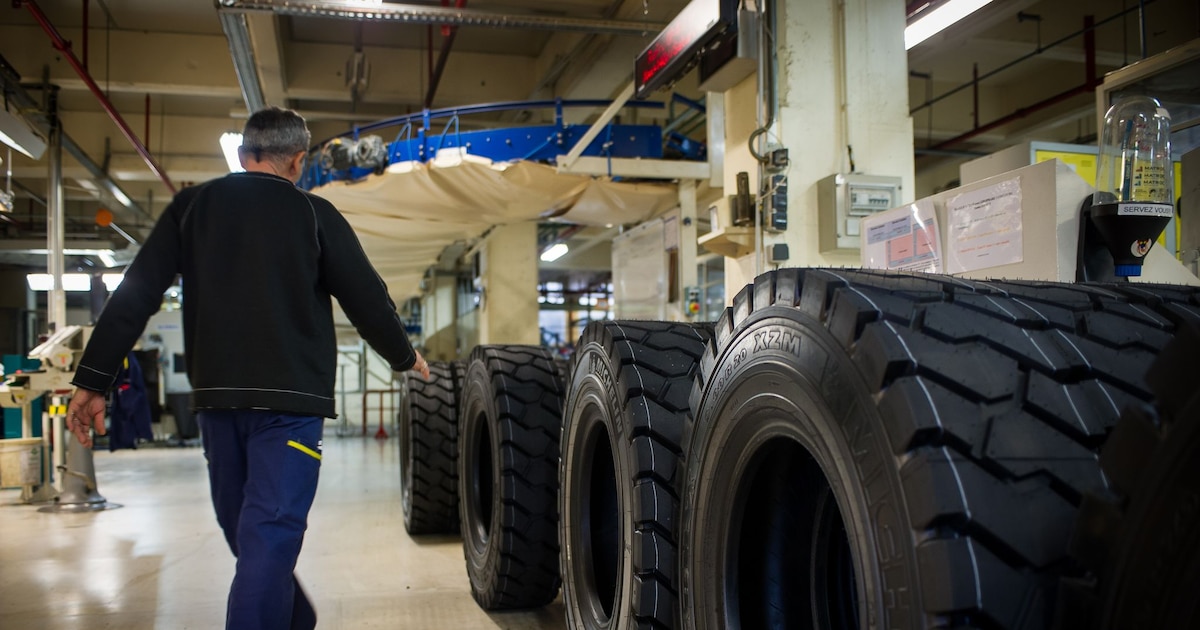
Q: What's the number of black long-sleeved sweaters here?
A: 1